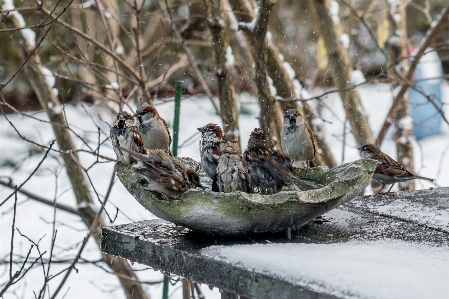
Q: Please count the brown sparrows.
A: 8